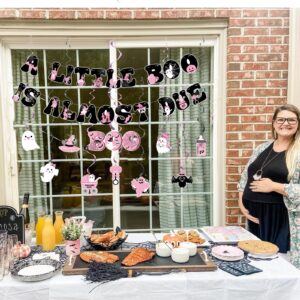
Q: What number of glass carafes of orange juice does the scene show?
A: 3